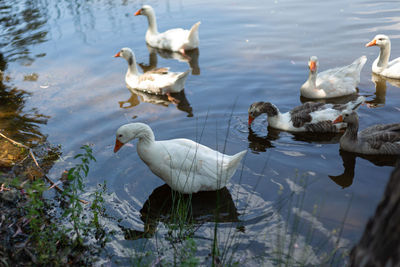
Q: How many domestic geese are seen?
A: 7